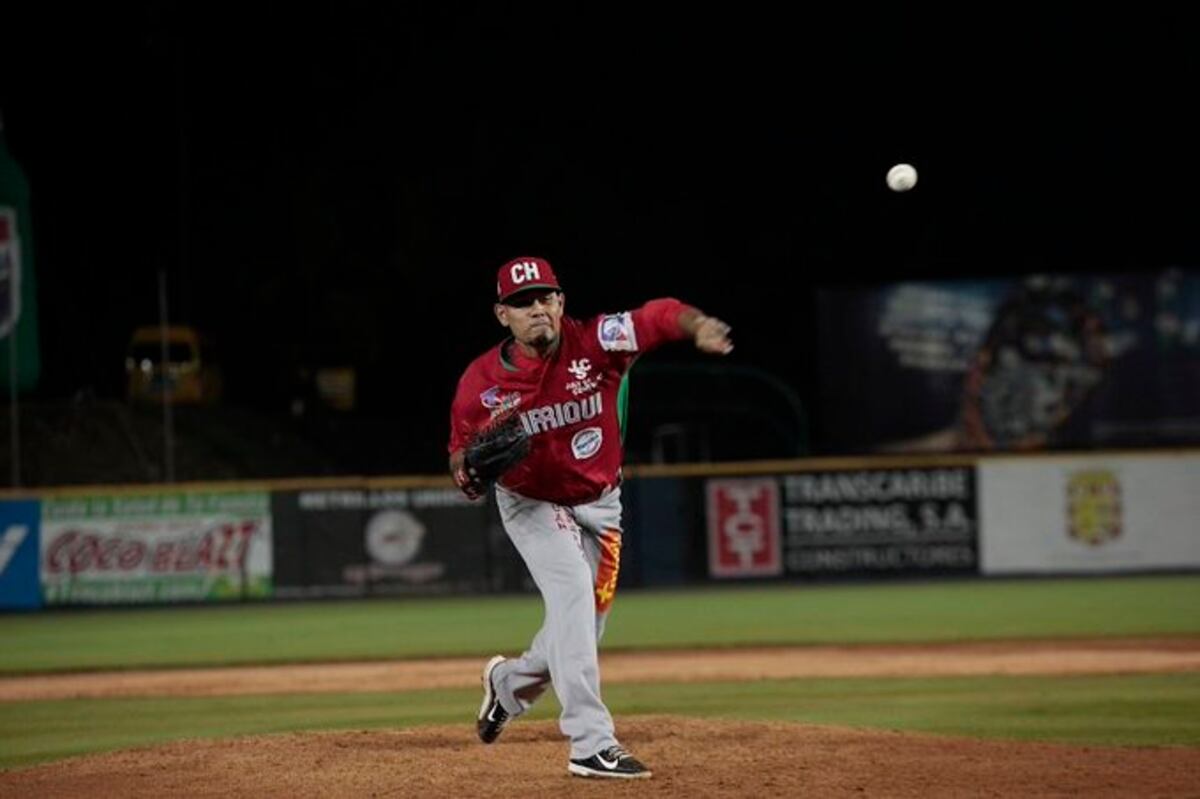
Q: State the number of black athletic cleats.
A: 2